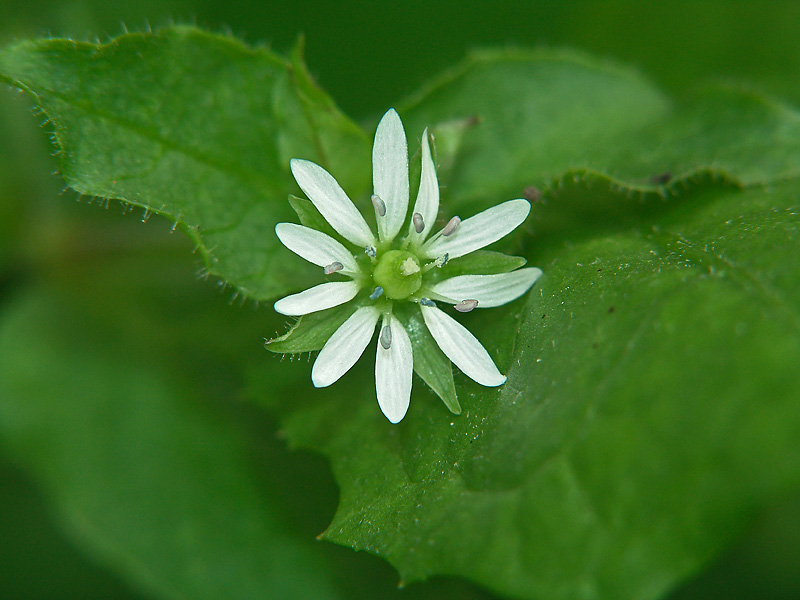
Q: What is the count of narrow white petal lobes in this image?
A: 10